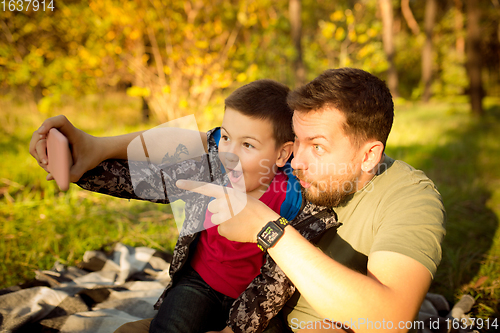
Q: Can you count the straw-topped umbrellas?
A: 0